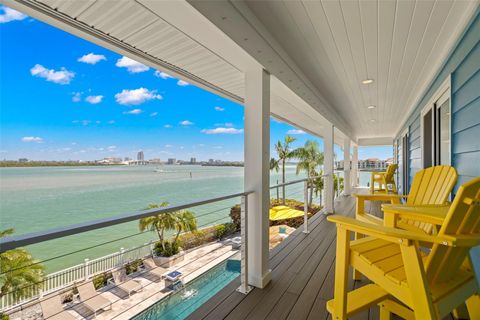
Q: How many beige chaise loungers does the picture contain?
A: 4